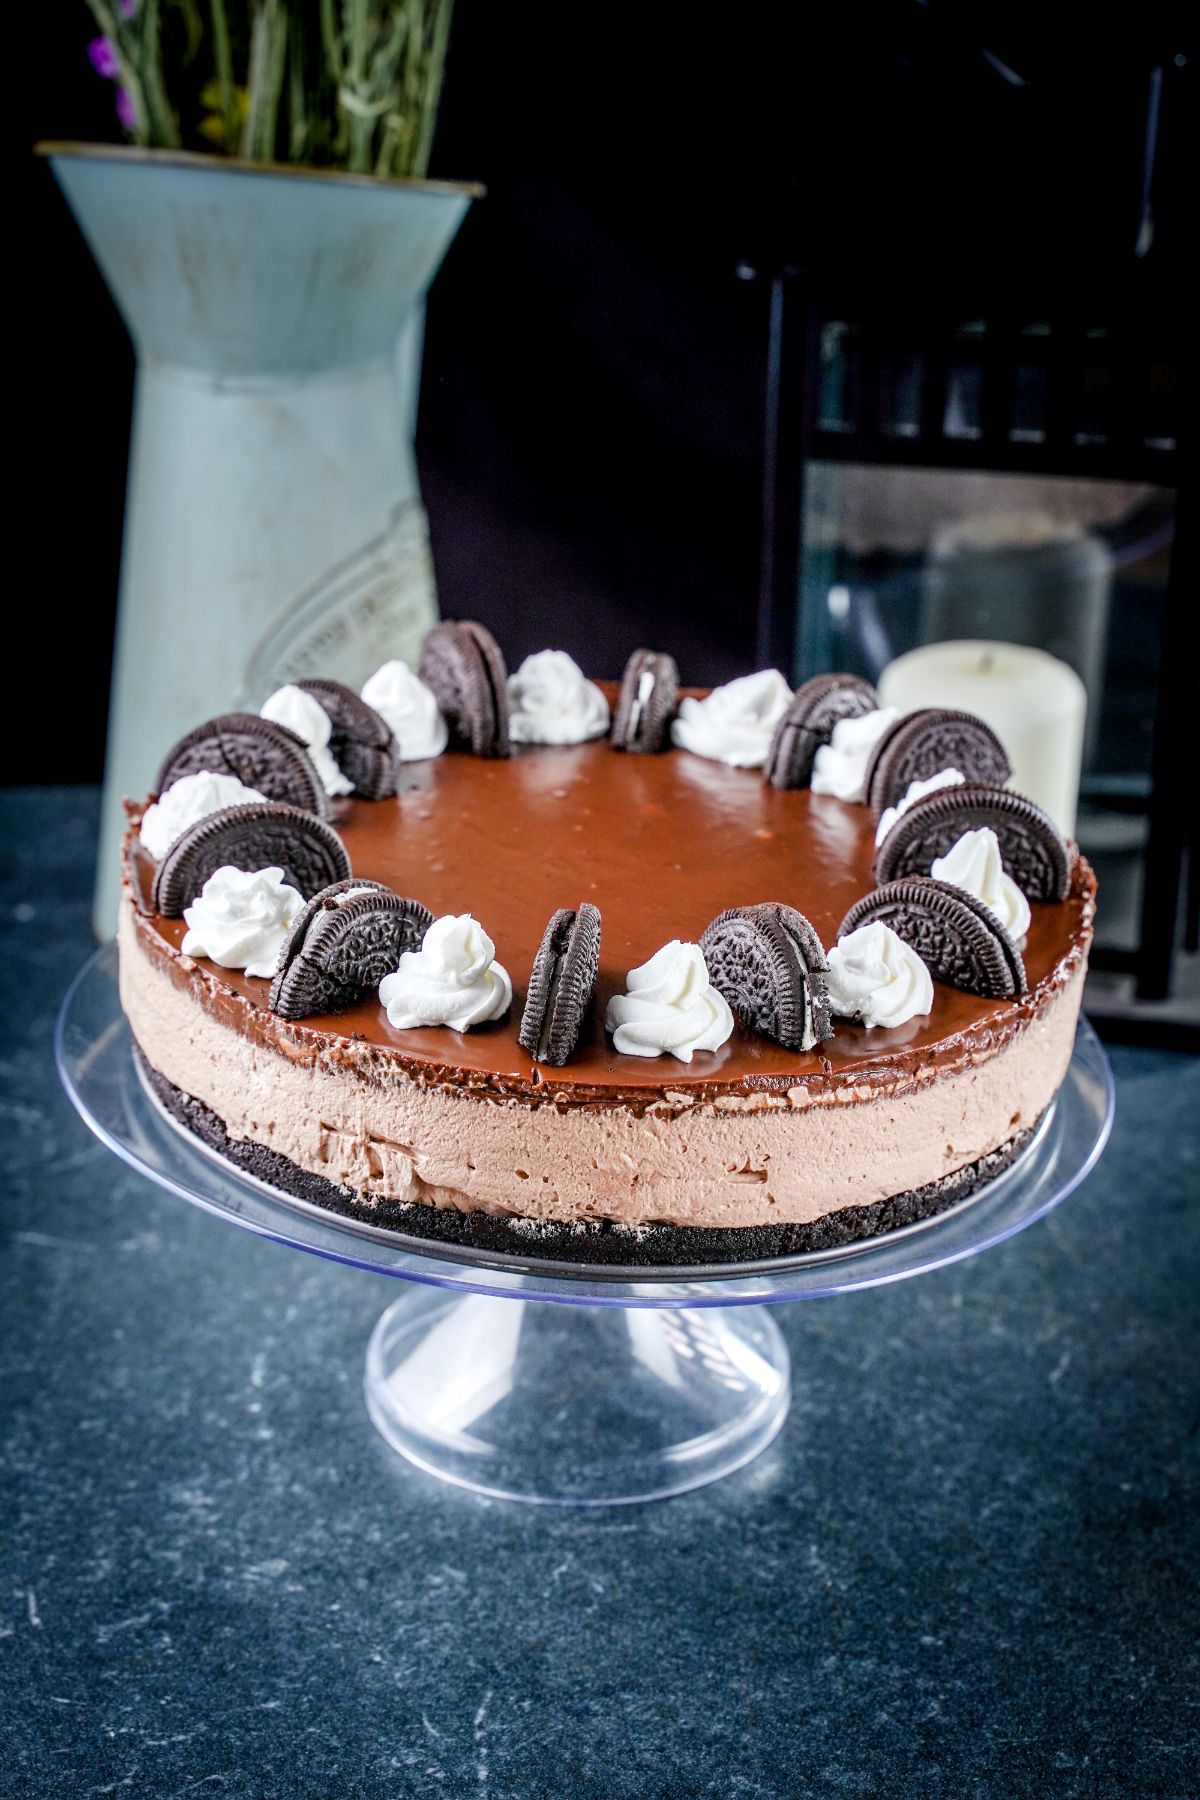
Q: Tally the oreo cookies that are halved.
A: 12